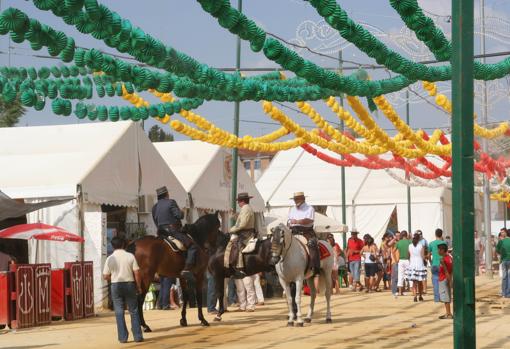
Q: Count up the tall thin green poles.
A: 4